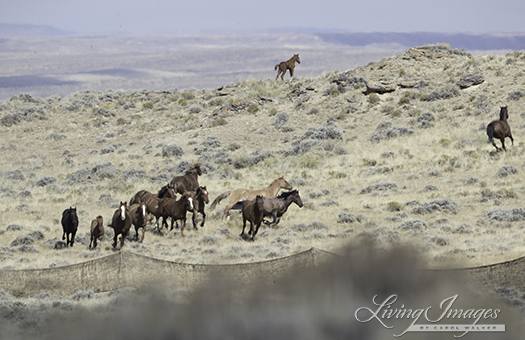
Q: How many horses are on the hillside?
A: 13